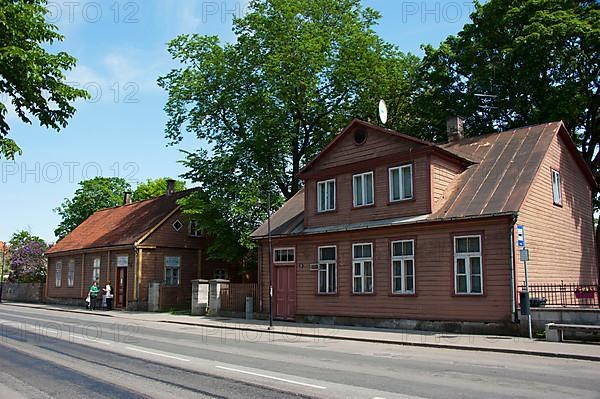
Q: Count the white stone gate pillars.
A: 2